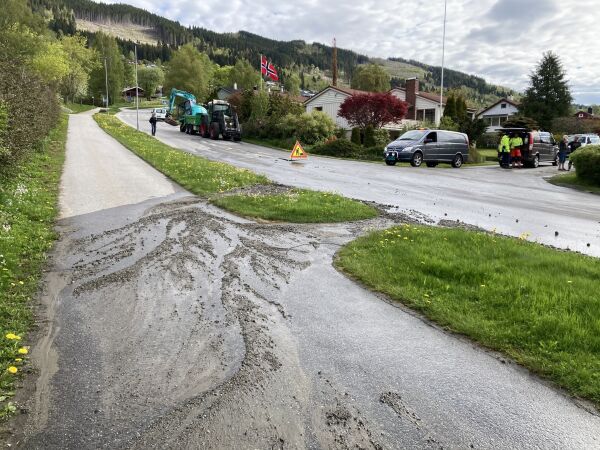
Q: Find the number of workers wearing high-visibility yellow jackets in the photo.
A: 2